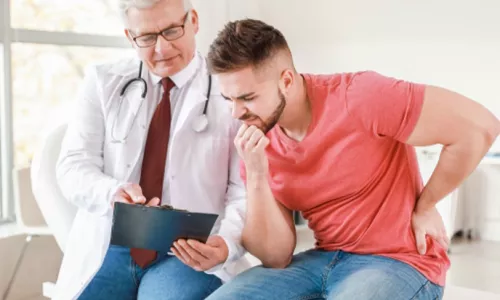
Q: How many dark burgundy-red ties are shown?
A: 1